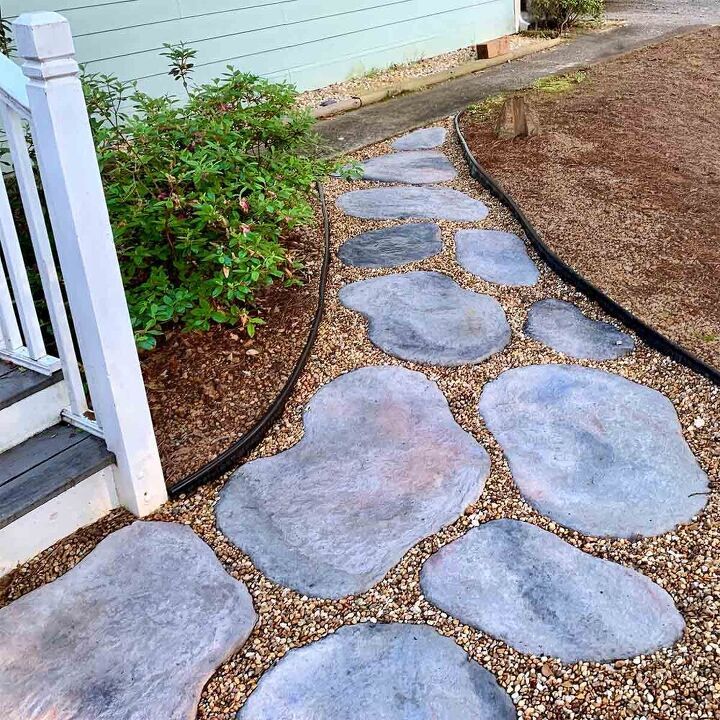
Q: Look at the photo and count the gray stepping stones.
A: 12